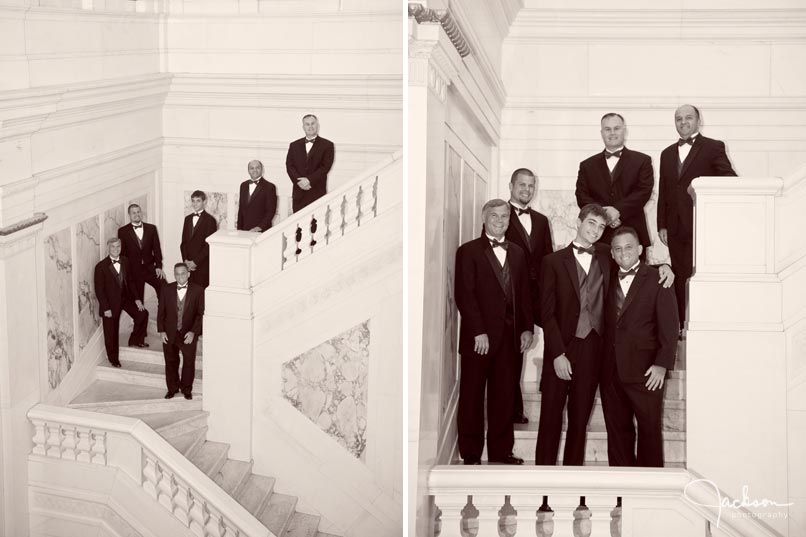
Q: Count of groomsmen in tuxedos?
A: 6